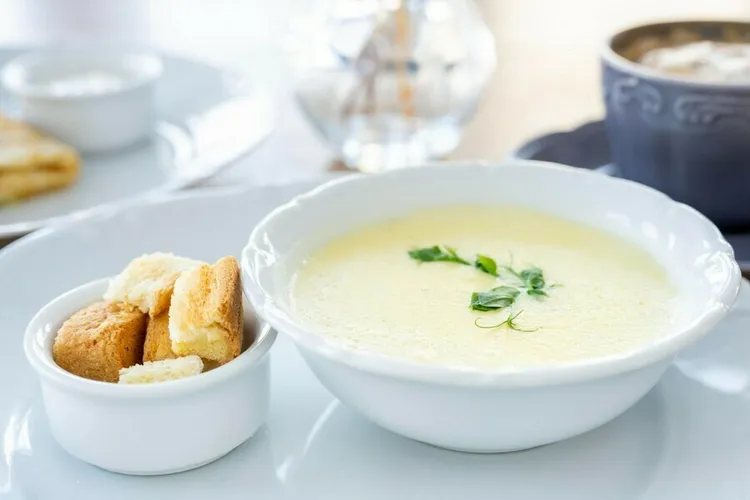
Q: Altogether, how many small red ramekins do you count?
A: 0